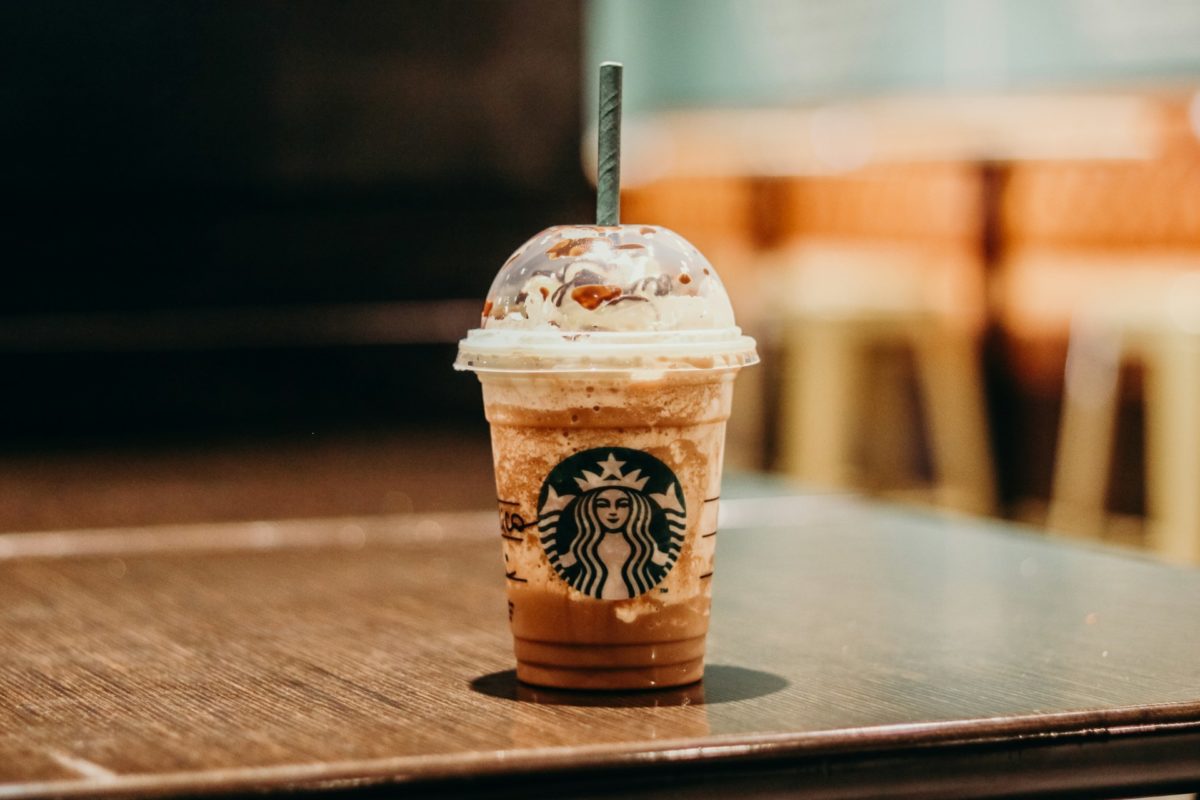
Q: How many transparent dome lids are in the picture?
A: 1